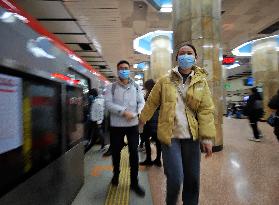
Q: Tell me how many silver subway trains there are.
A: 1